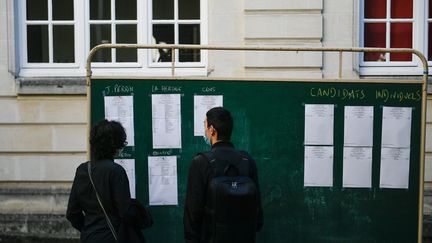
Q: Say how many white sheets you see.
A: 11